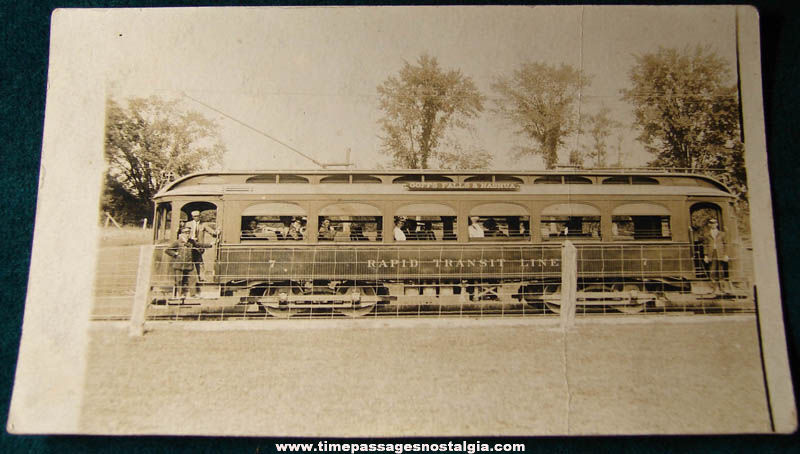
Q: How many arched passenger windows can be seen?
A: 6